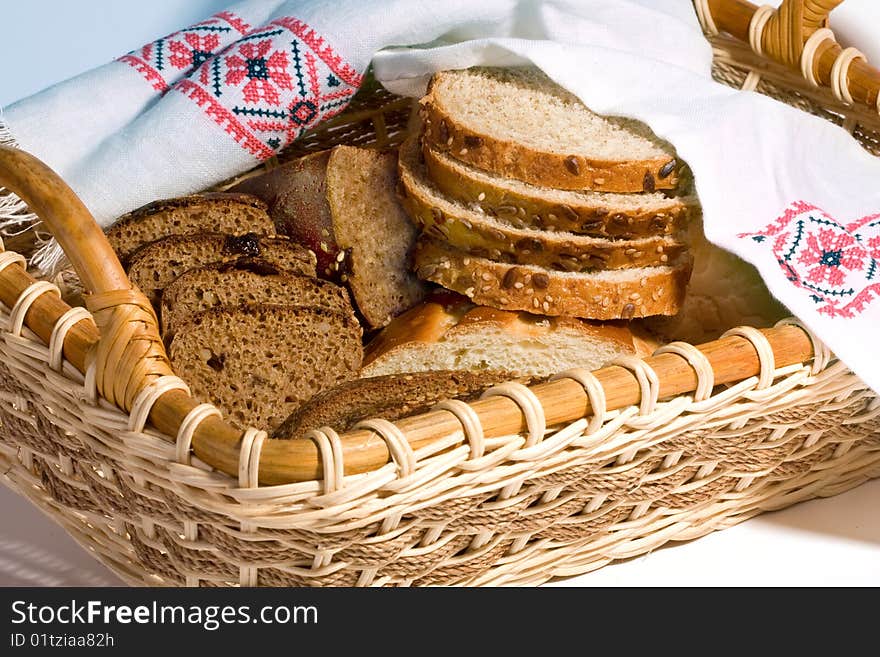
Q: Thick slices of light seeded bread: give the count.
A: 4